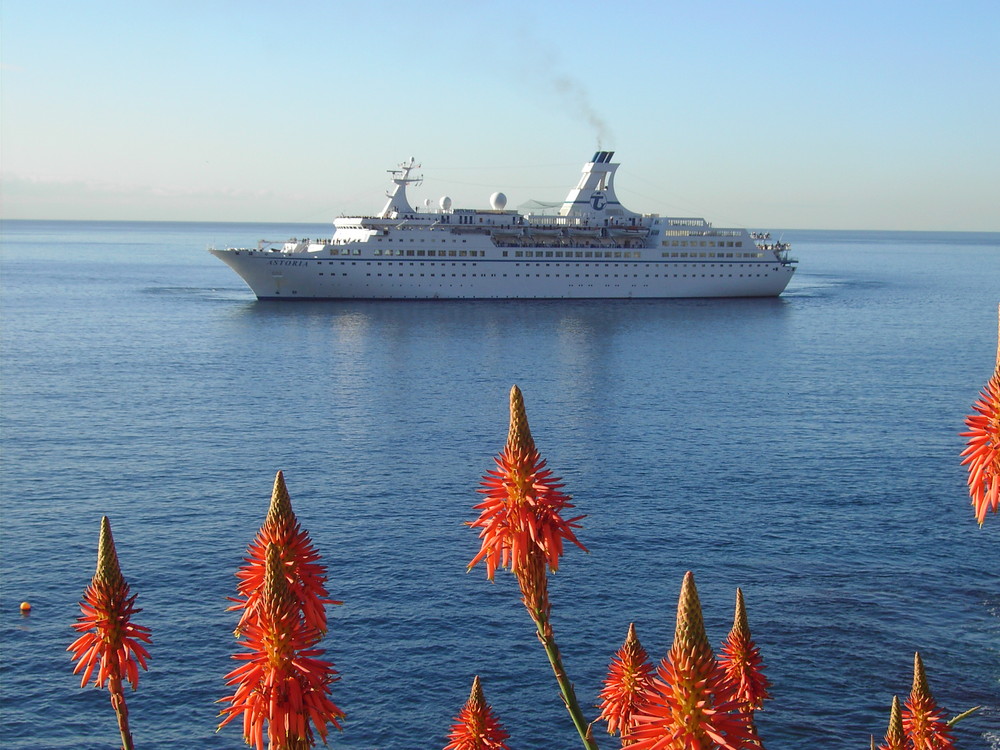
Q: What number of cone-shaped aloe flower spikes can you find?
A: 11